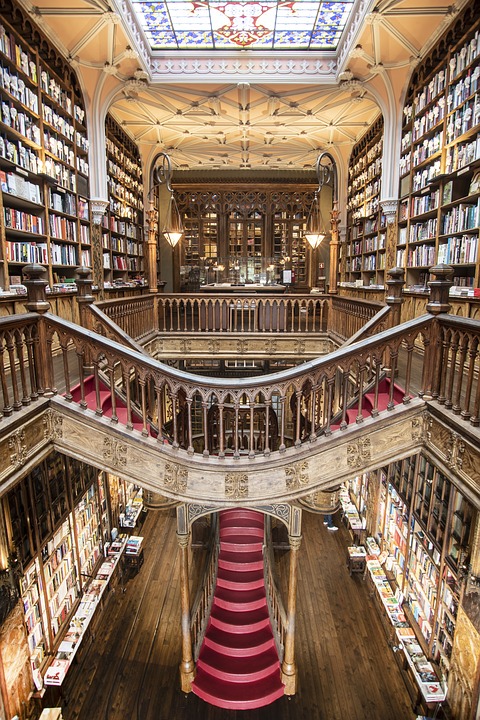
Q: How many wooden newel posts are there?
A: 4